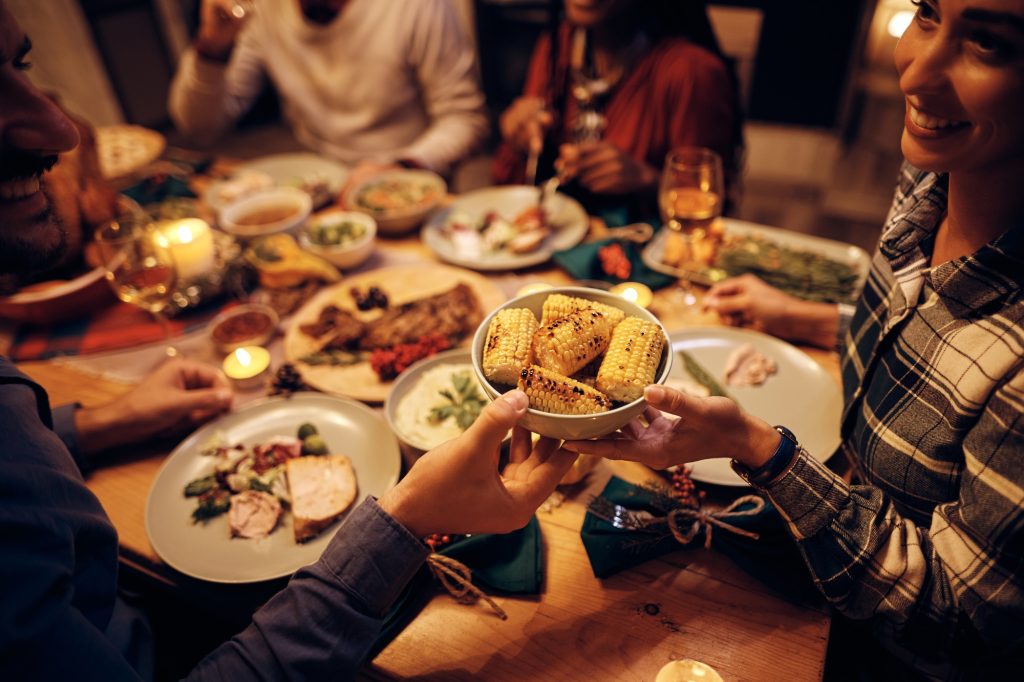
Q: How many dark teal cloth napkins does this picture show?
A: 4